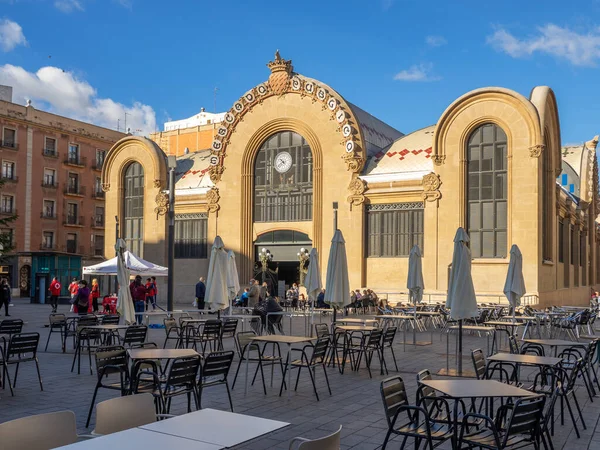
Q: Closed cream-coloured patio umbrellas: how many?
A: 8